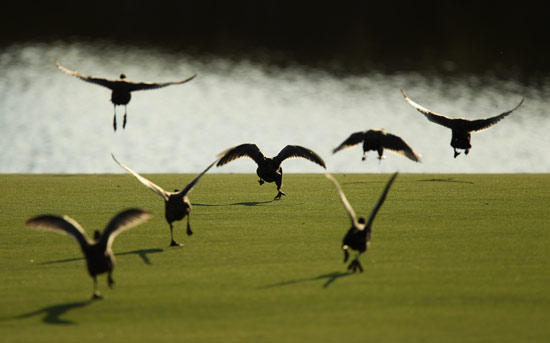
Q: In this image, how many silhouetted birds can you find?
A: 7